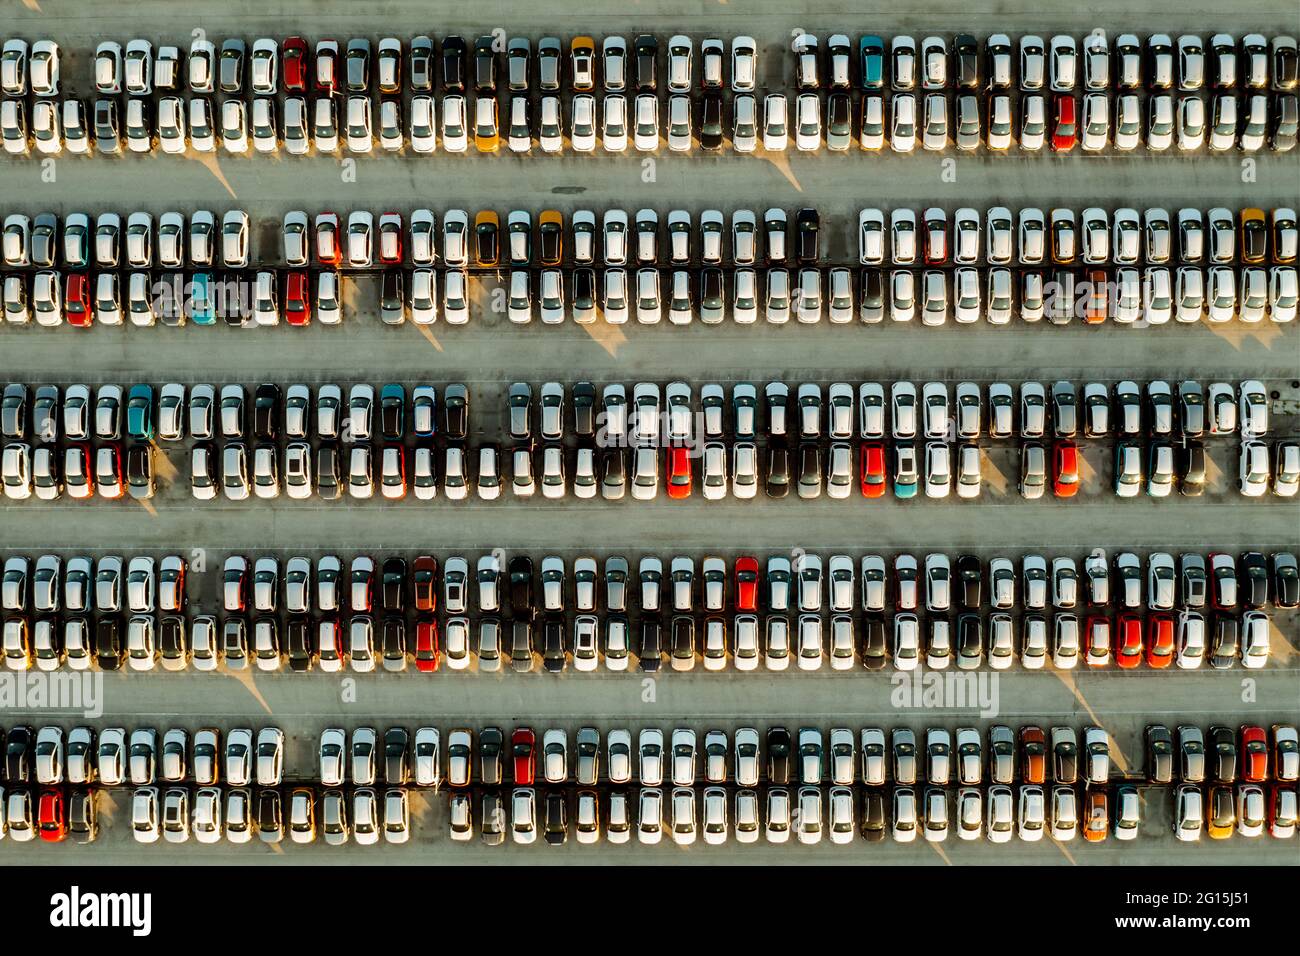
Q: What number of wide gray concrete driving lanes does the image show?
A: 4